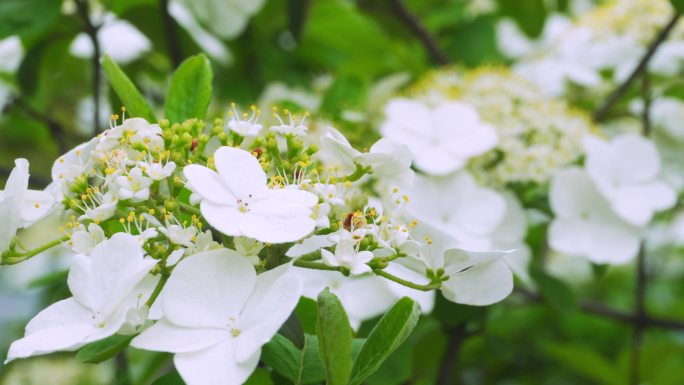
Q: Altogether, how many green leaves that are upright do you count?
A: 4